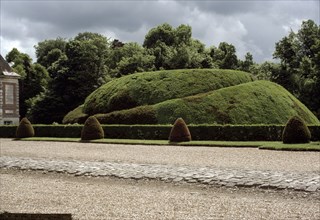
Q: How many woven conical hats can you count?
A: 0